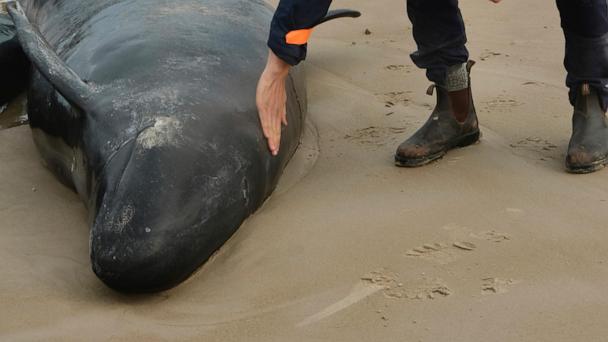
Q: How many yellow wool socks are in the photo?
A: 0